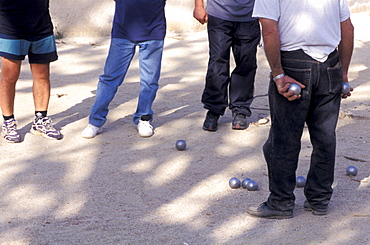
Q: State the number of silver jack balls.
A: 8